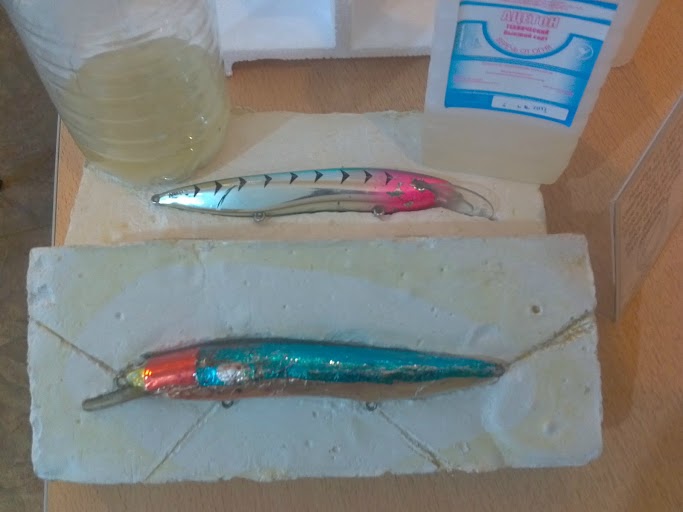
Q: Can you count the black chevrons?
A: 9